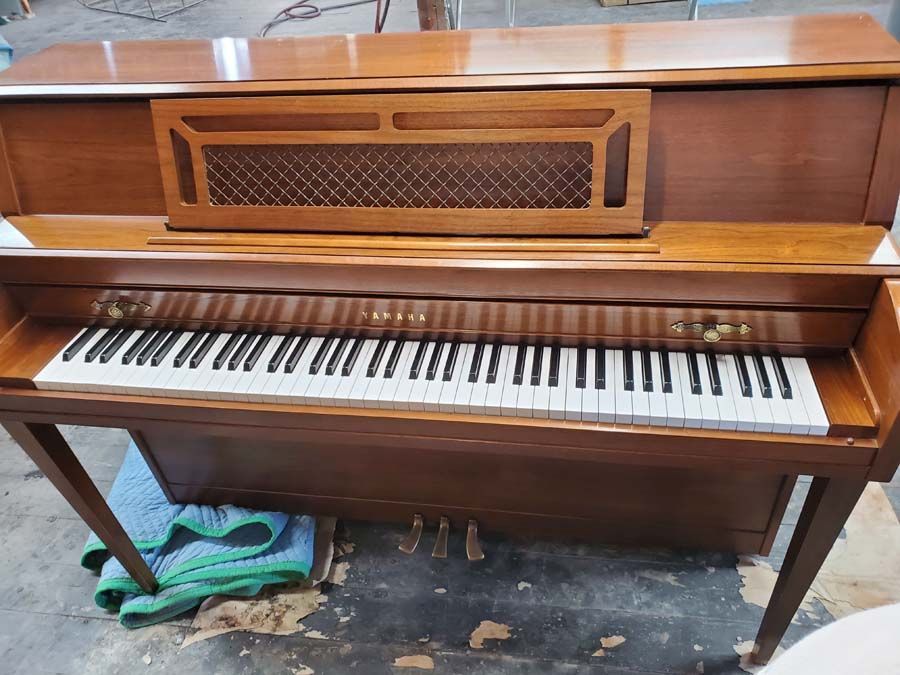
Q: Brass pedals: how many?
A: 3